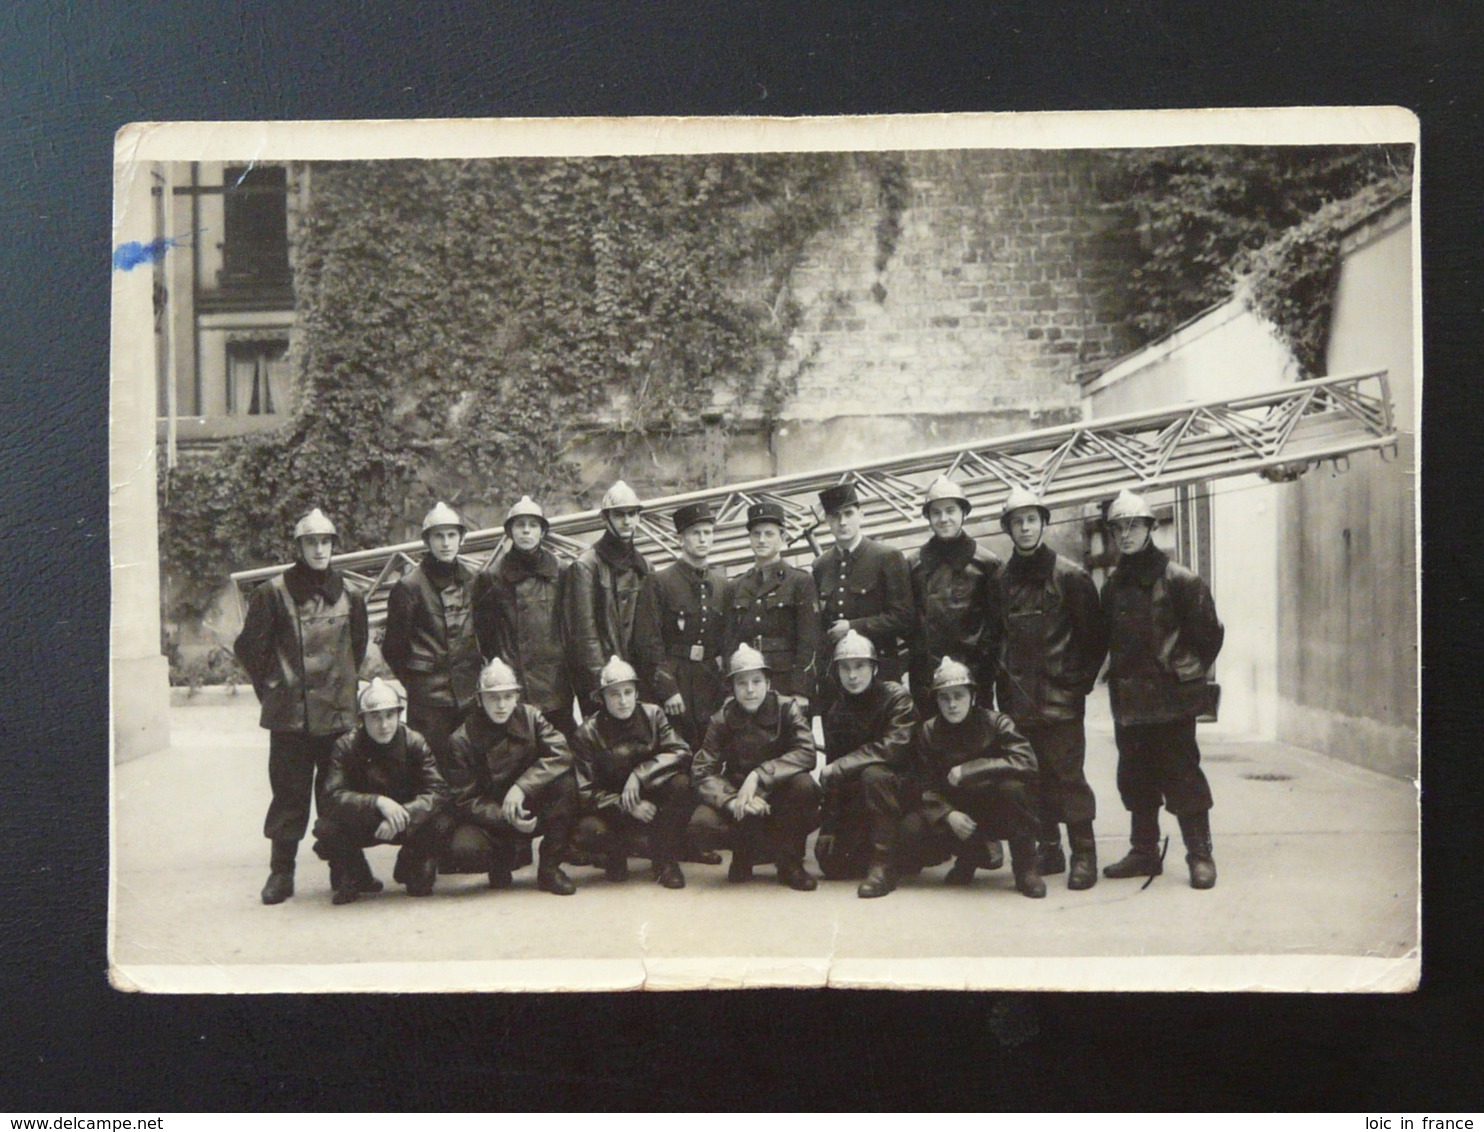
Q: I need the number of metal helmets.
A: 13